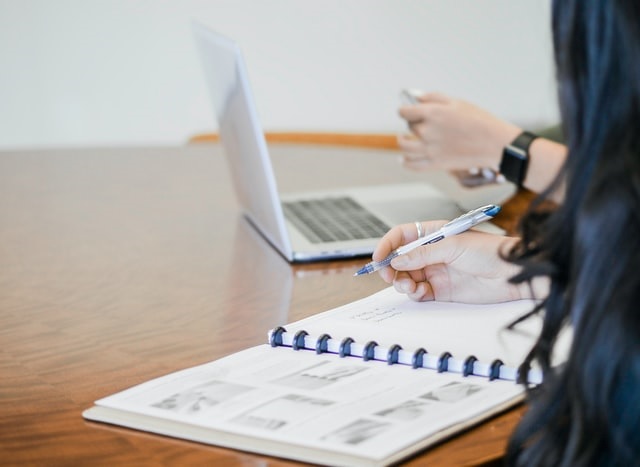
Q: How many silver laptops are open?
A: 1